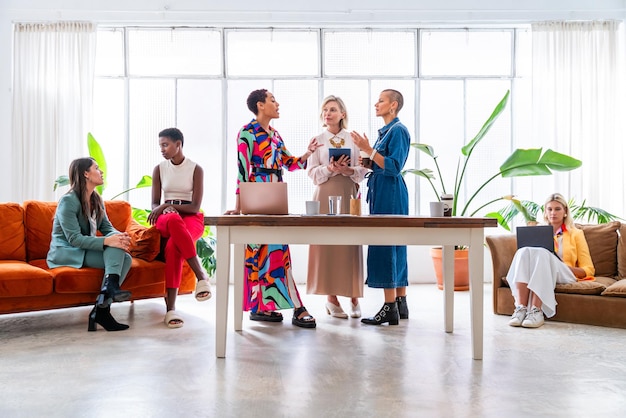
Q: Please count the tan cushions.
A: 4